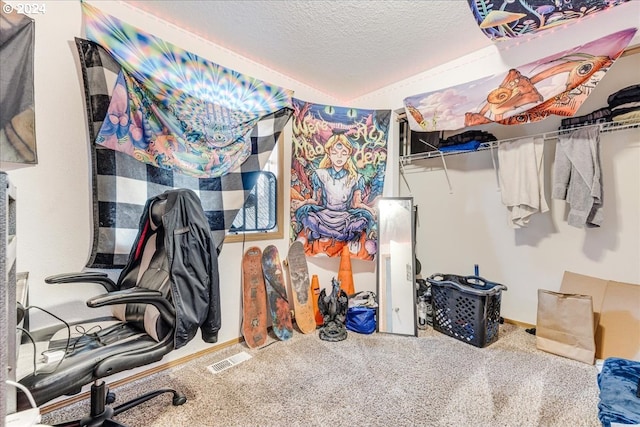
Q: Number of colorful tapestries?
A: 4